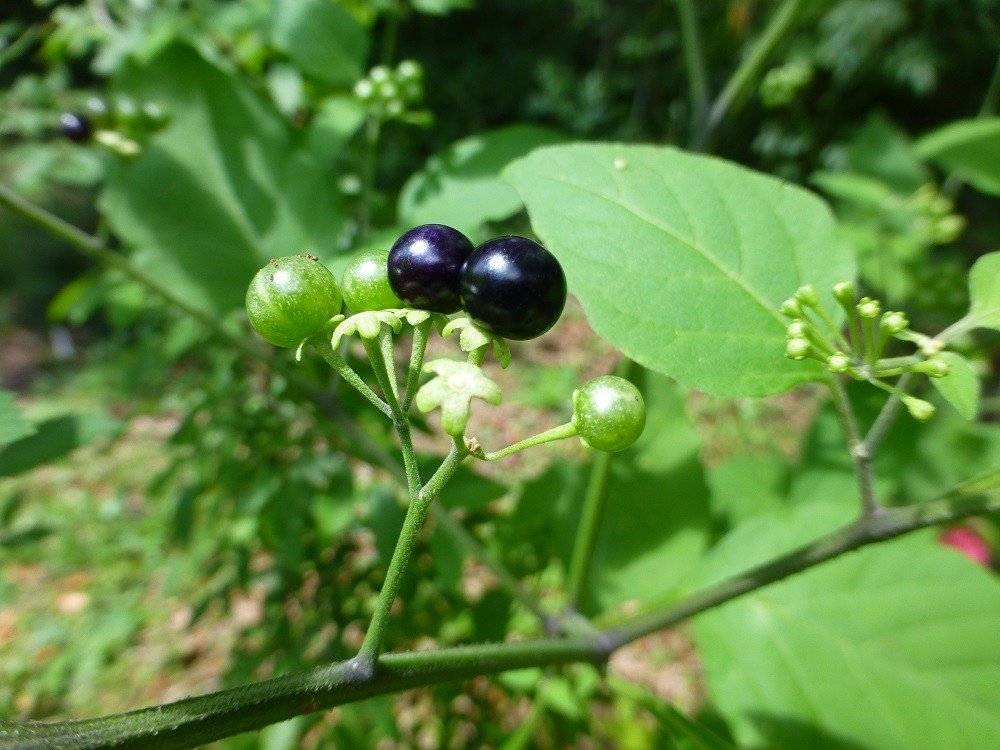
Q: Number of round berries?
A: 5